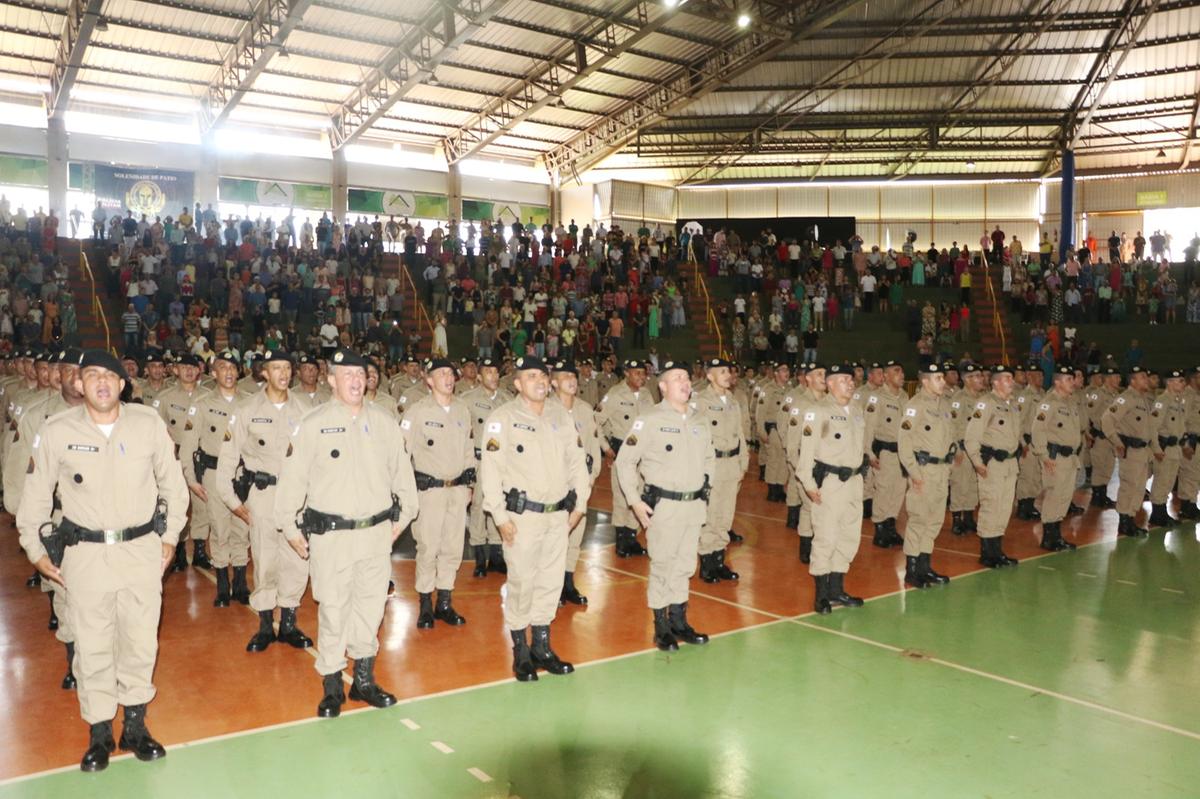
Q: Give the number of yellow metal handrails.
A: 4